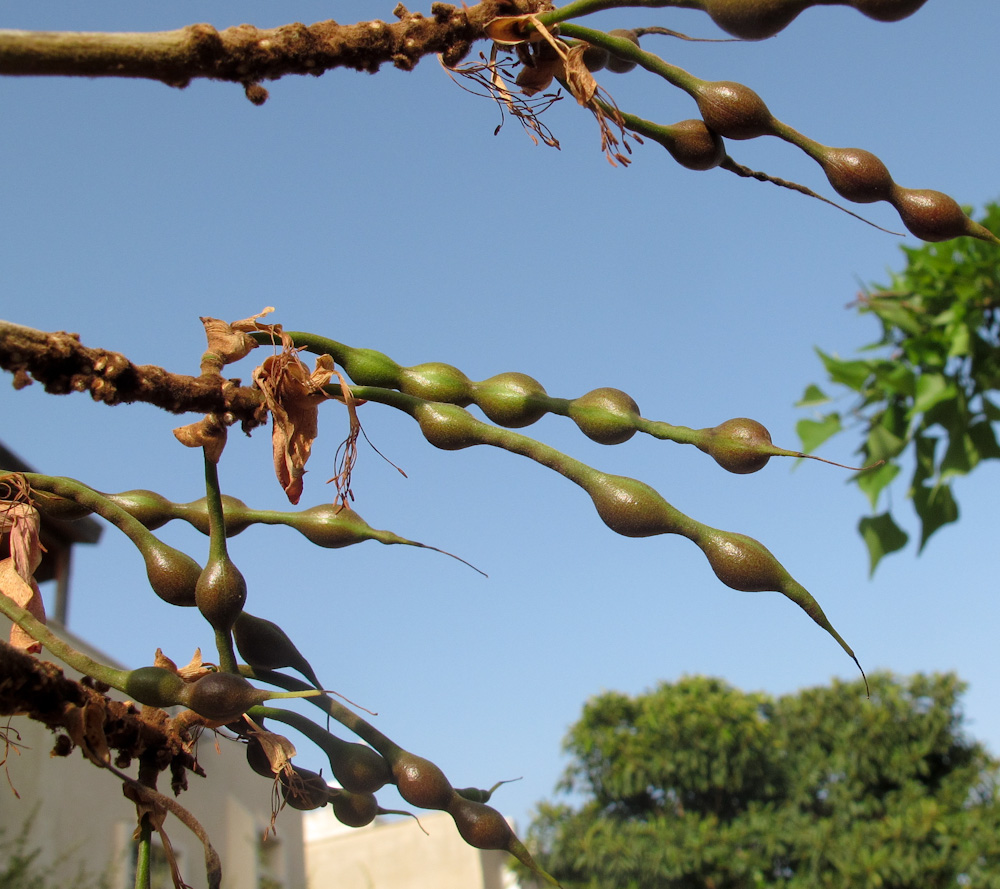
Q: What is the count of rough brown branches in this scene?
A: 3